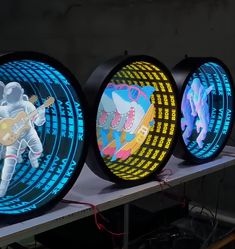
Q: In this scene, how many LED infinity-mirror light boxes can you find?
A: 3